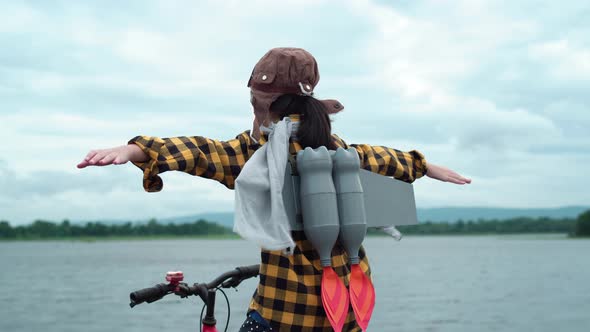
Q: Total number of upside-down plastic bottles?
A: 2